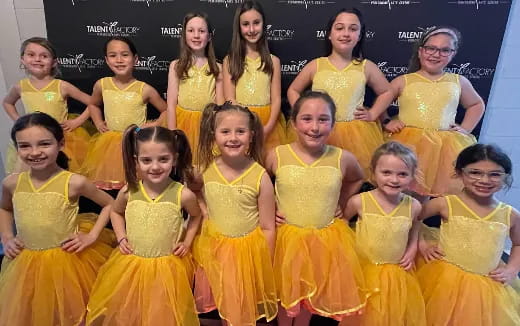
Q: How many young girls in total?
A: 12